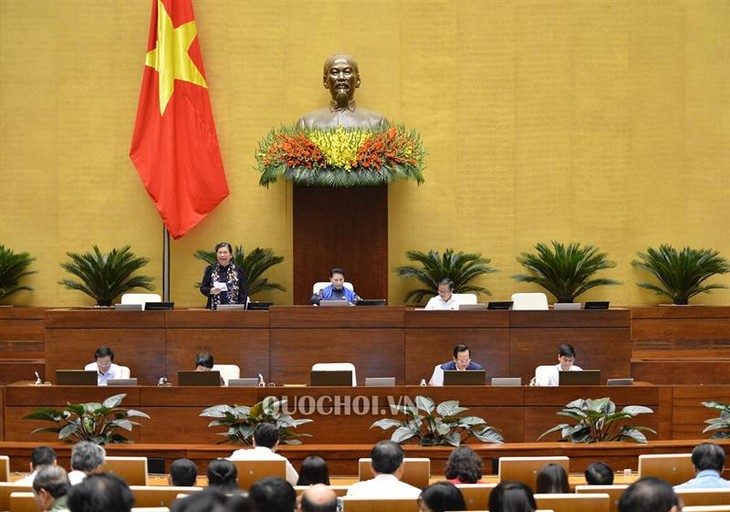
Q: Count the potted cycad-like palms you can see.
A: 6